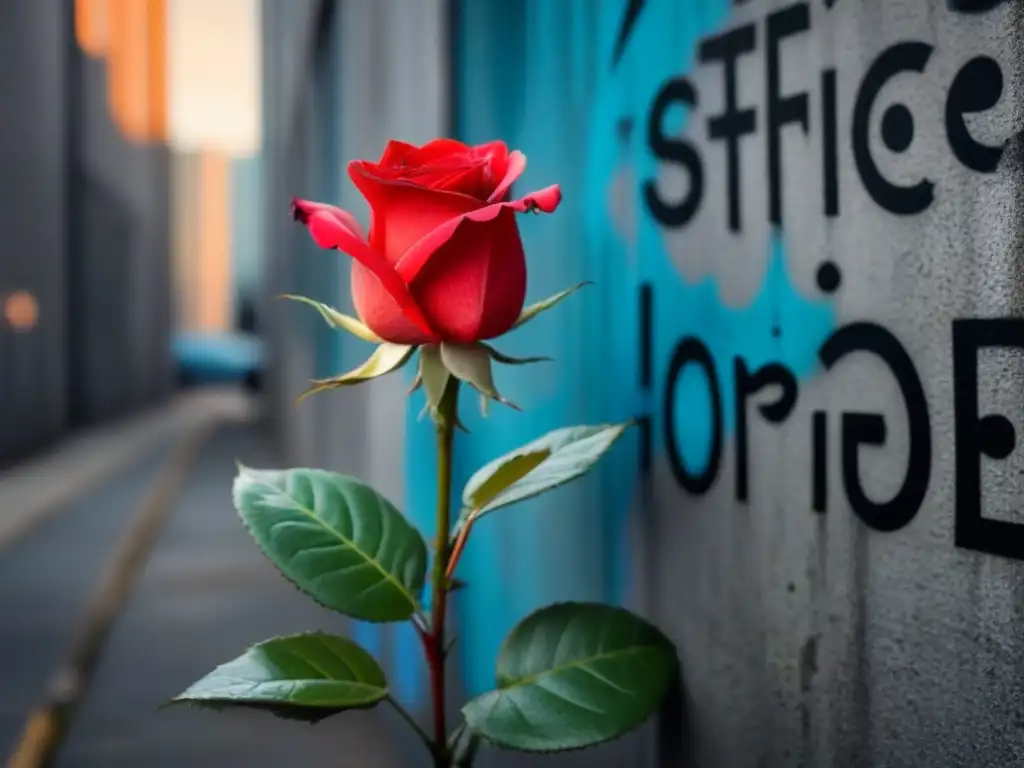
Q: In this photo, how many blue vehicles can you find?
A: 1